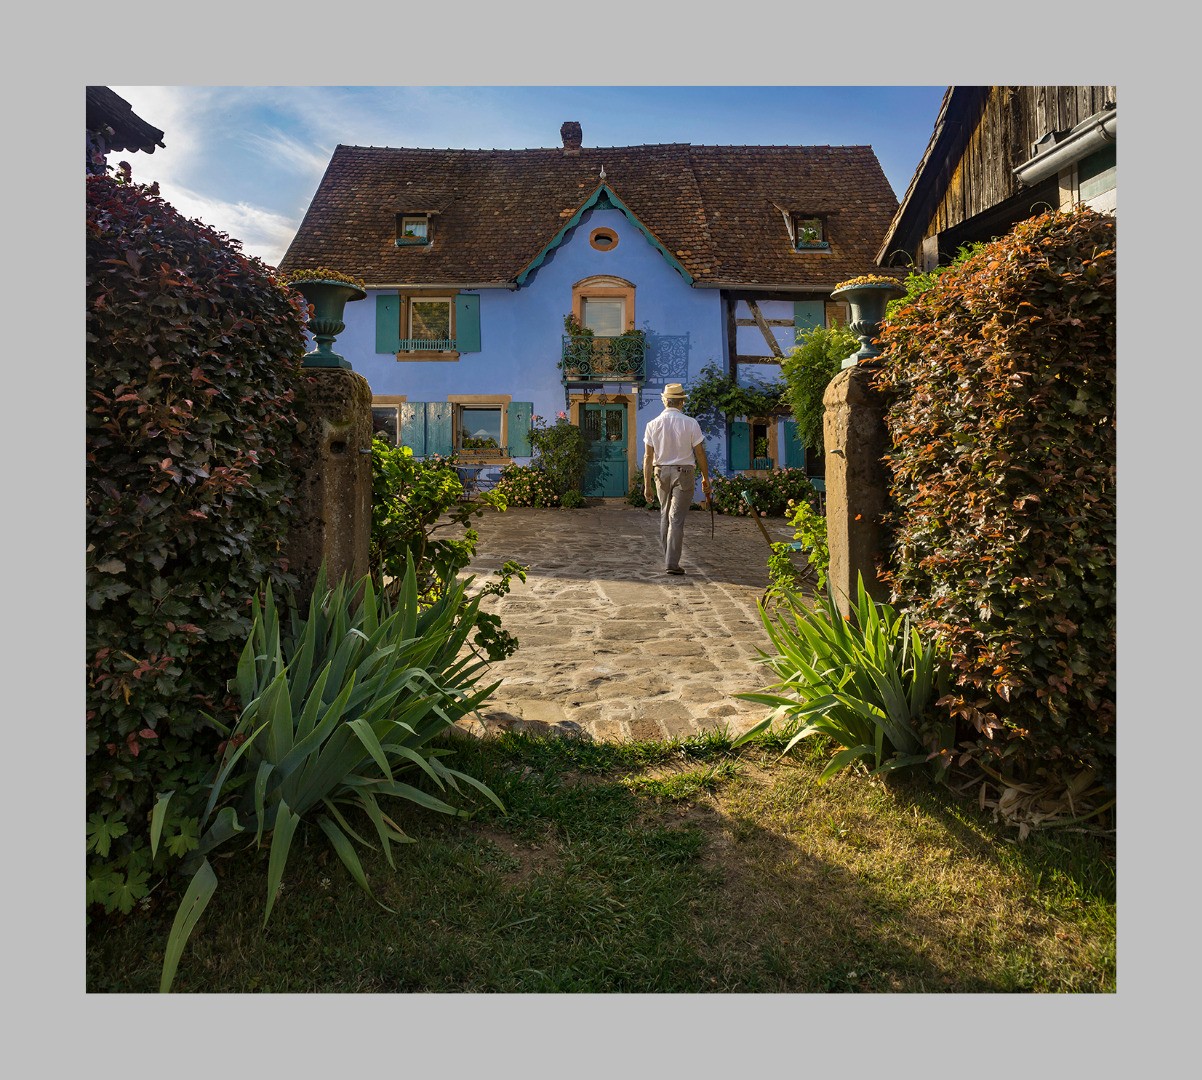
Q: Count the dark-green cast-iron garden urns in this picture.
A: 2